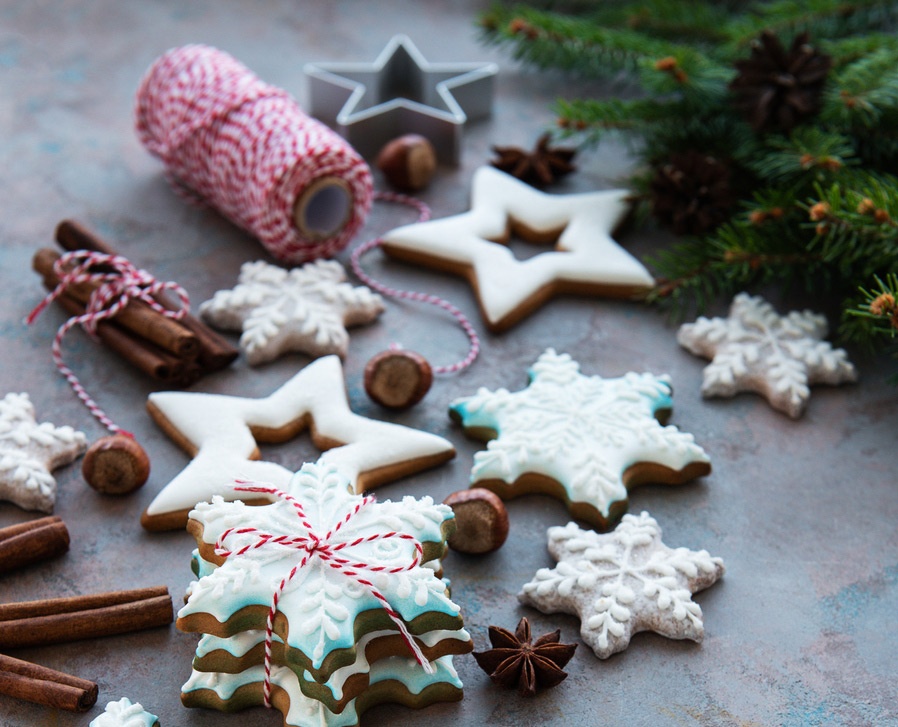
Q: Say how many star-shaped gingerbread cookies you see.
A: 2